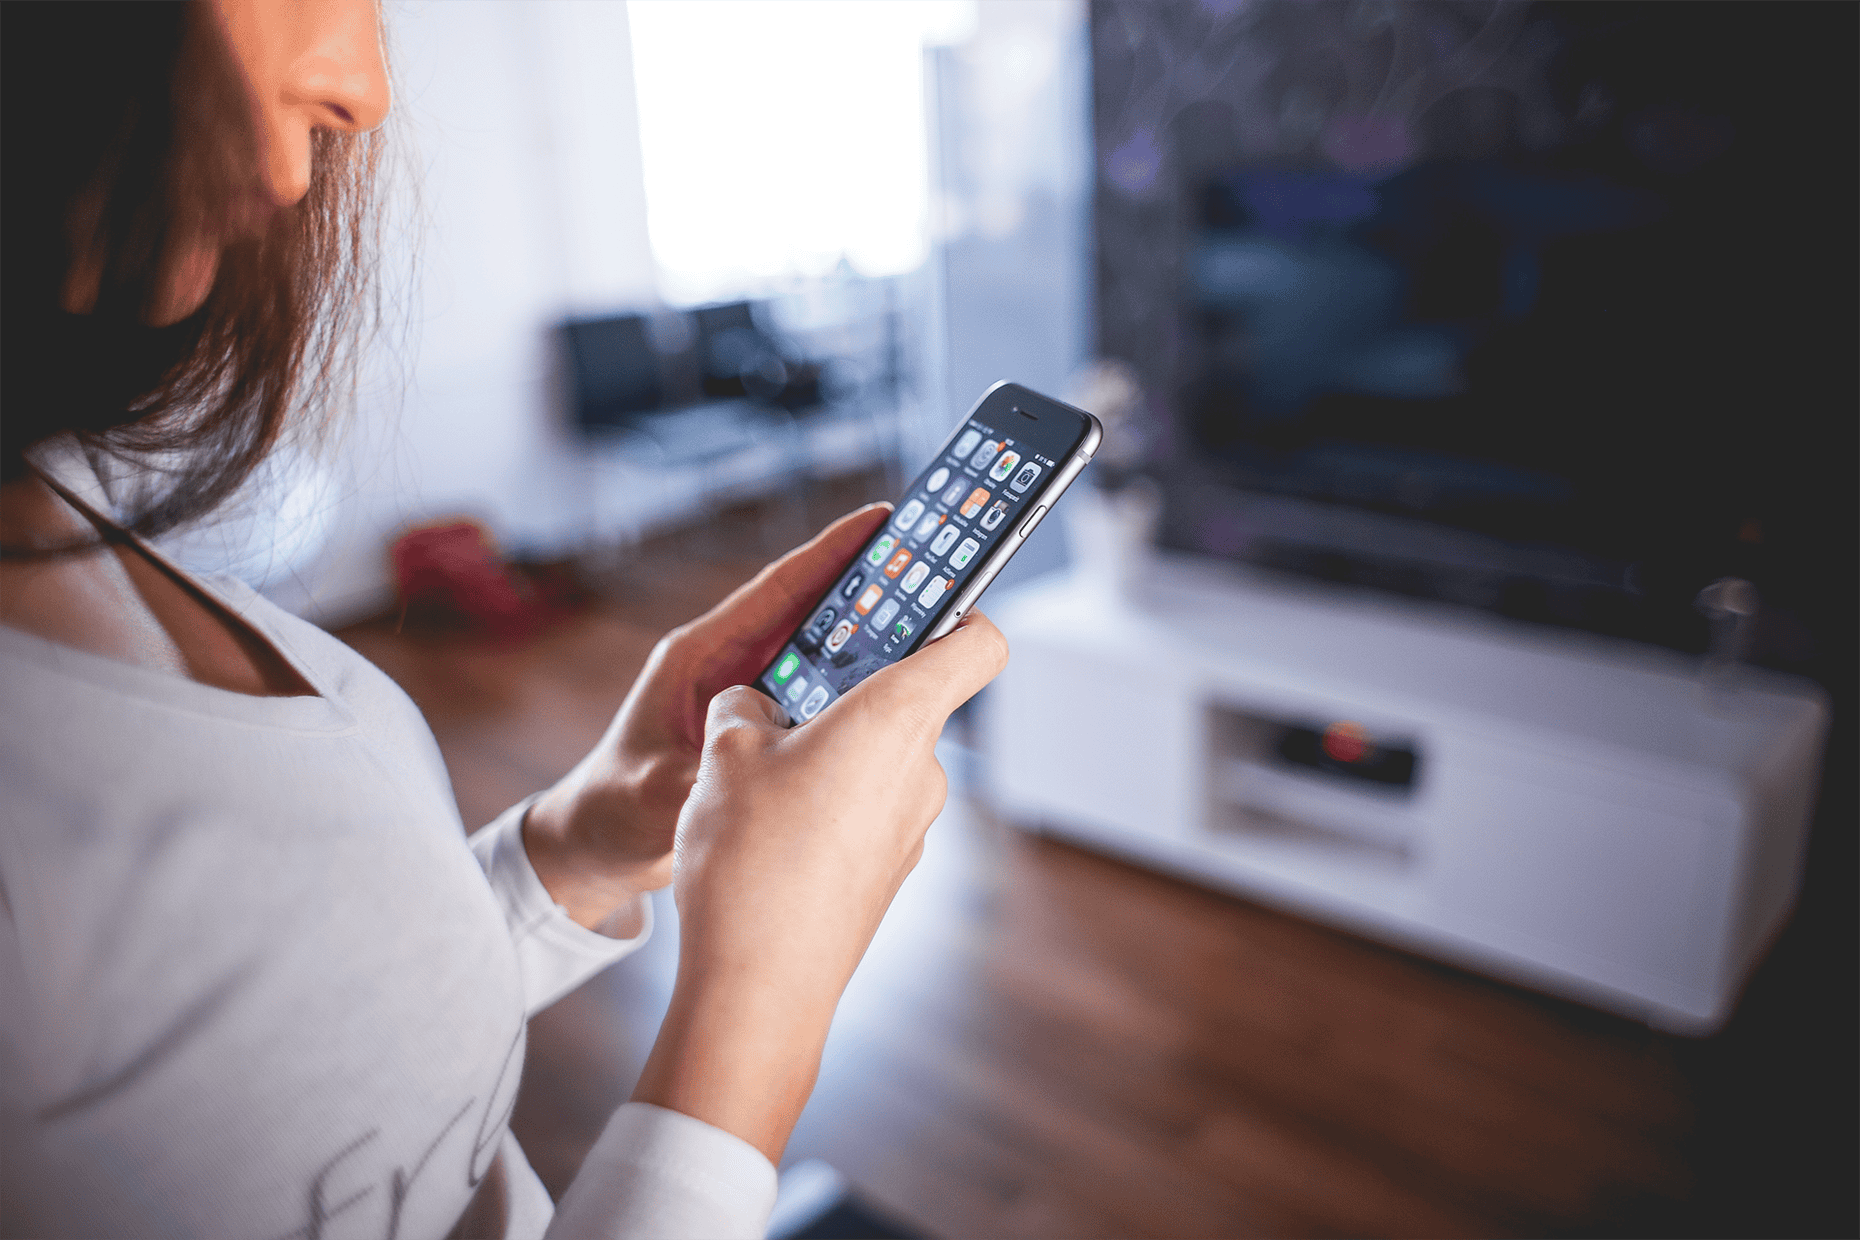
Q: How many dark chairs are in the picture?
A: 2